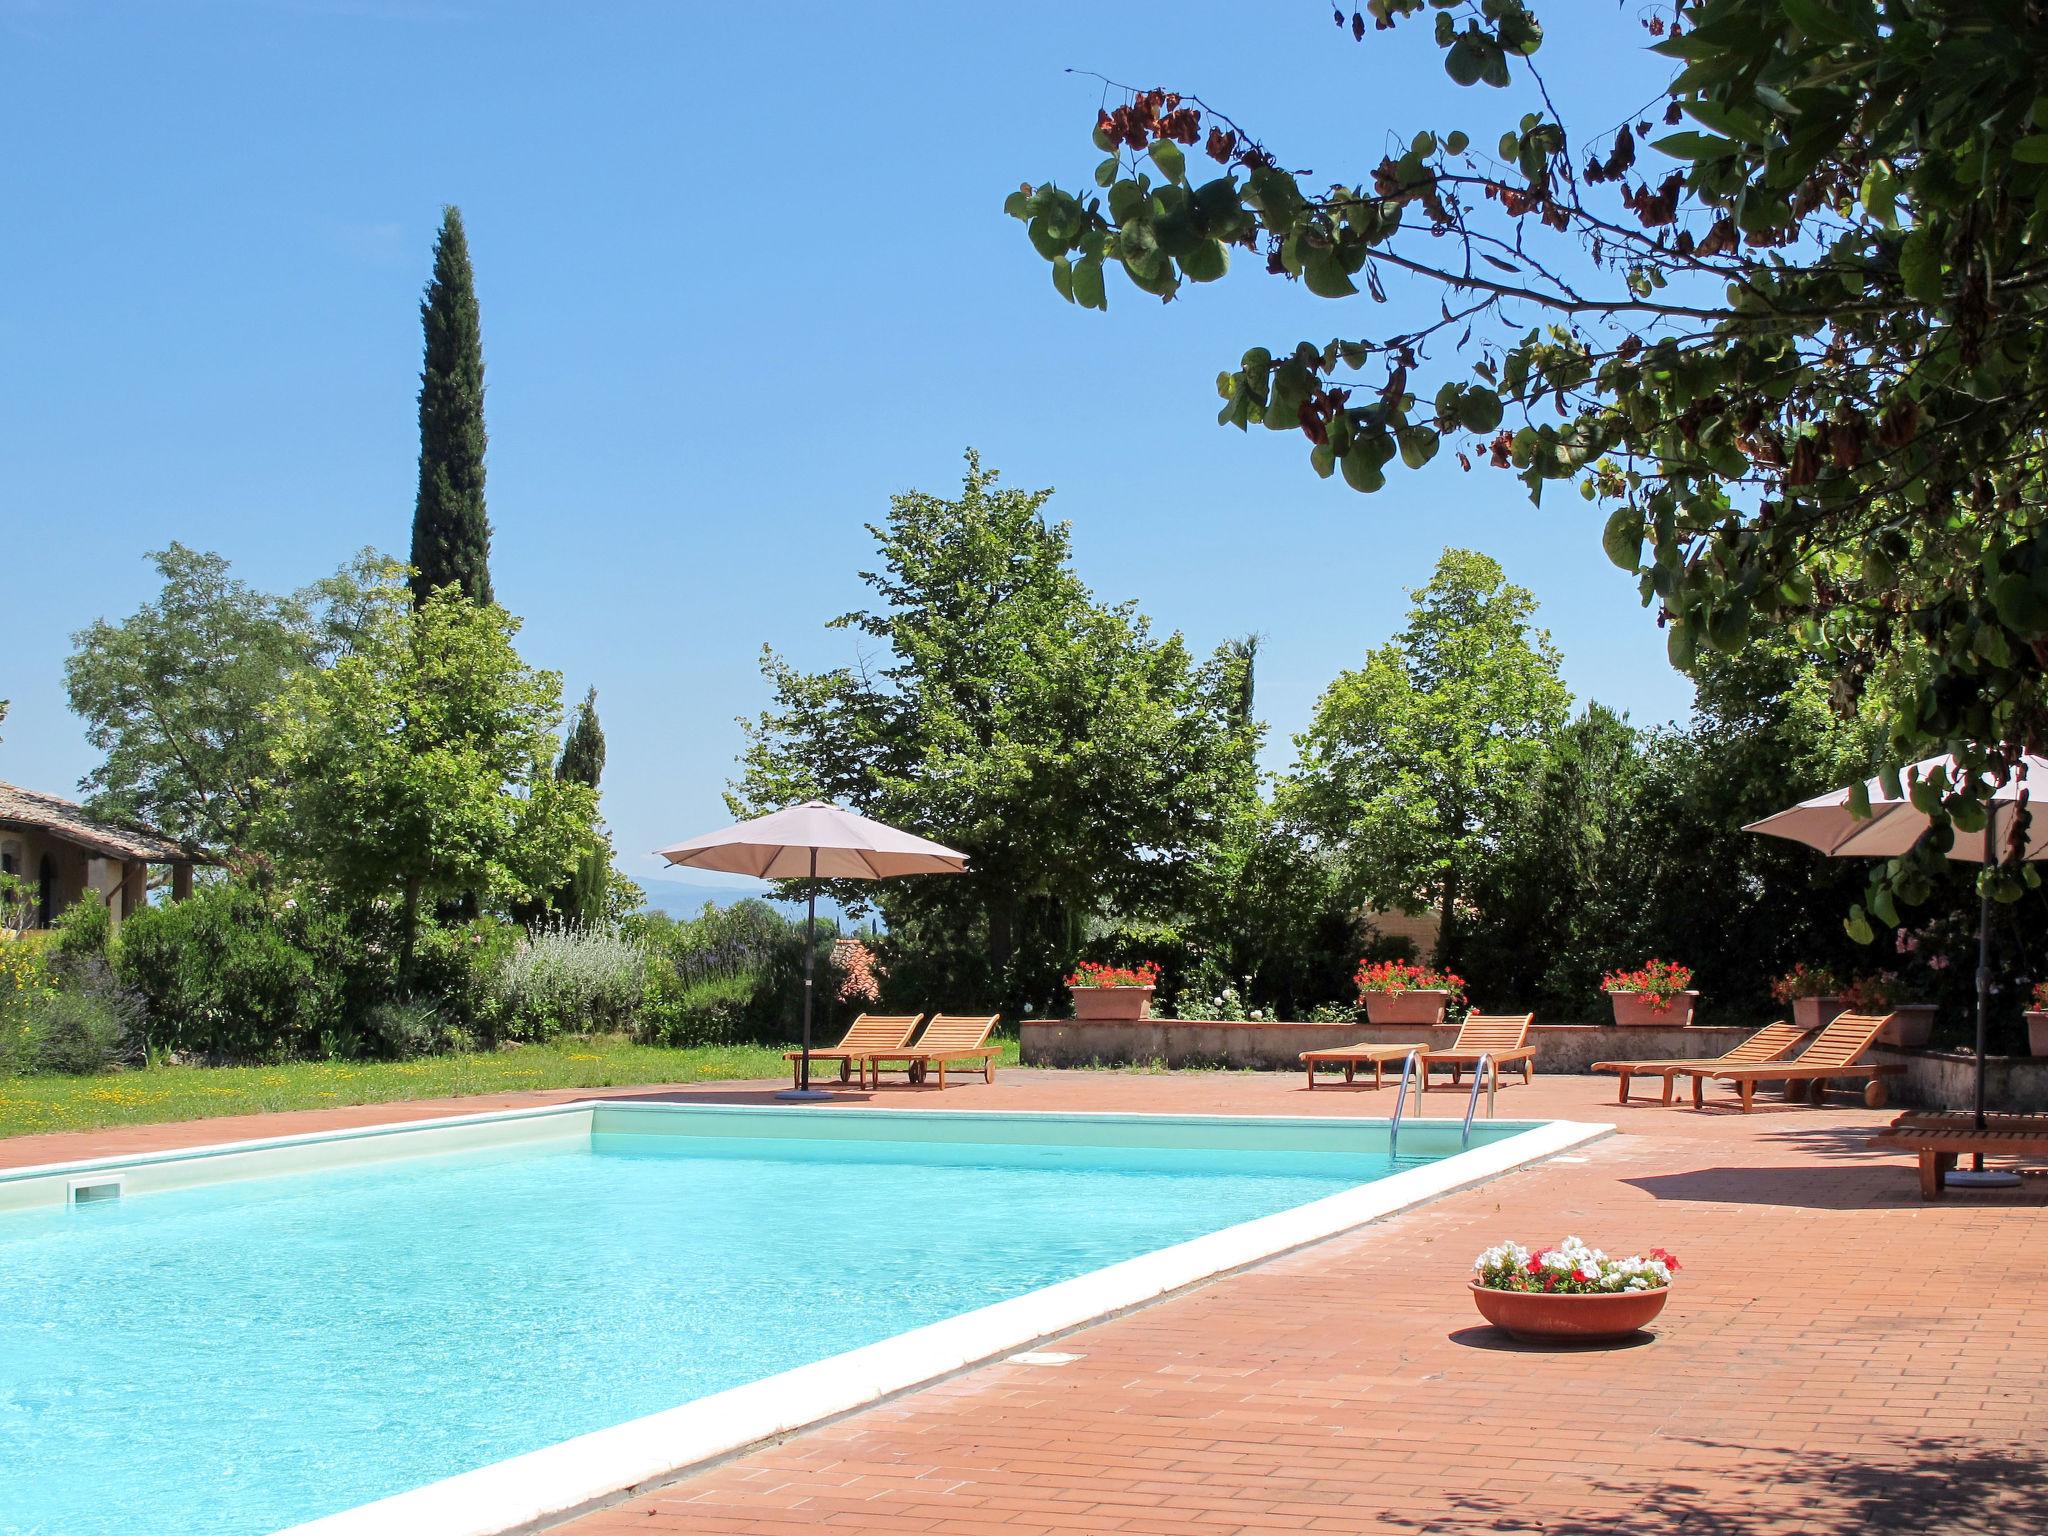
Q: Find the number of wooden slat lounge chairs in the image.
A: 8